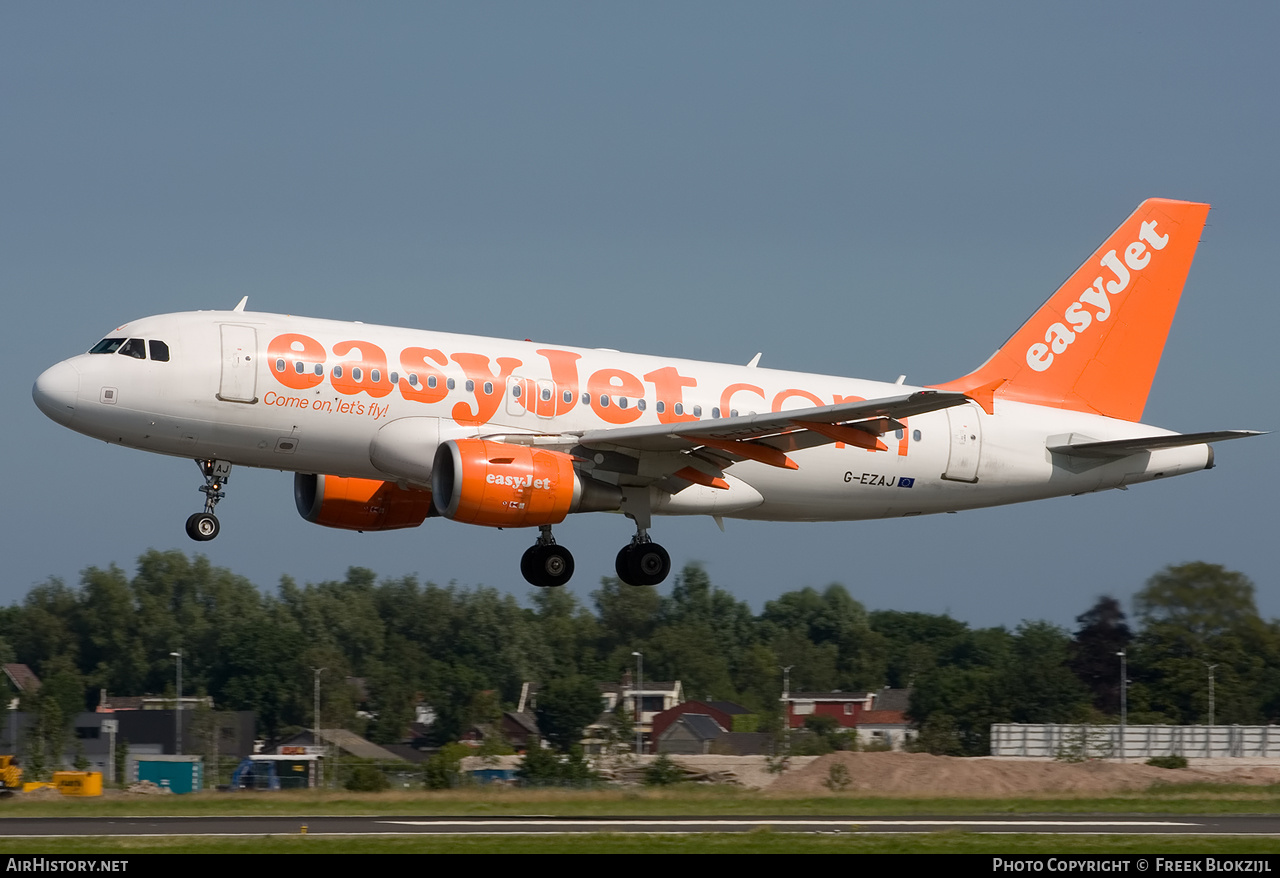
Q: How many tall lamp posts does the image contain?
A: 6